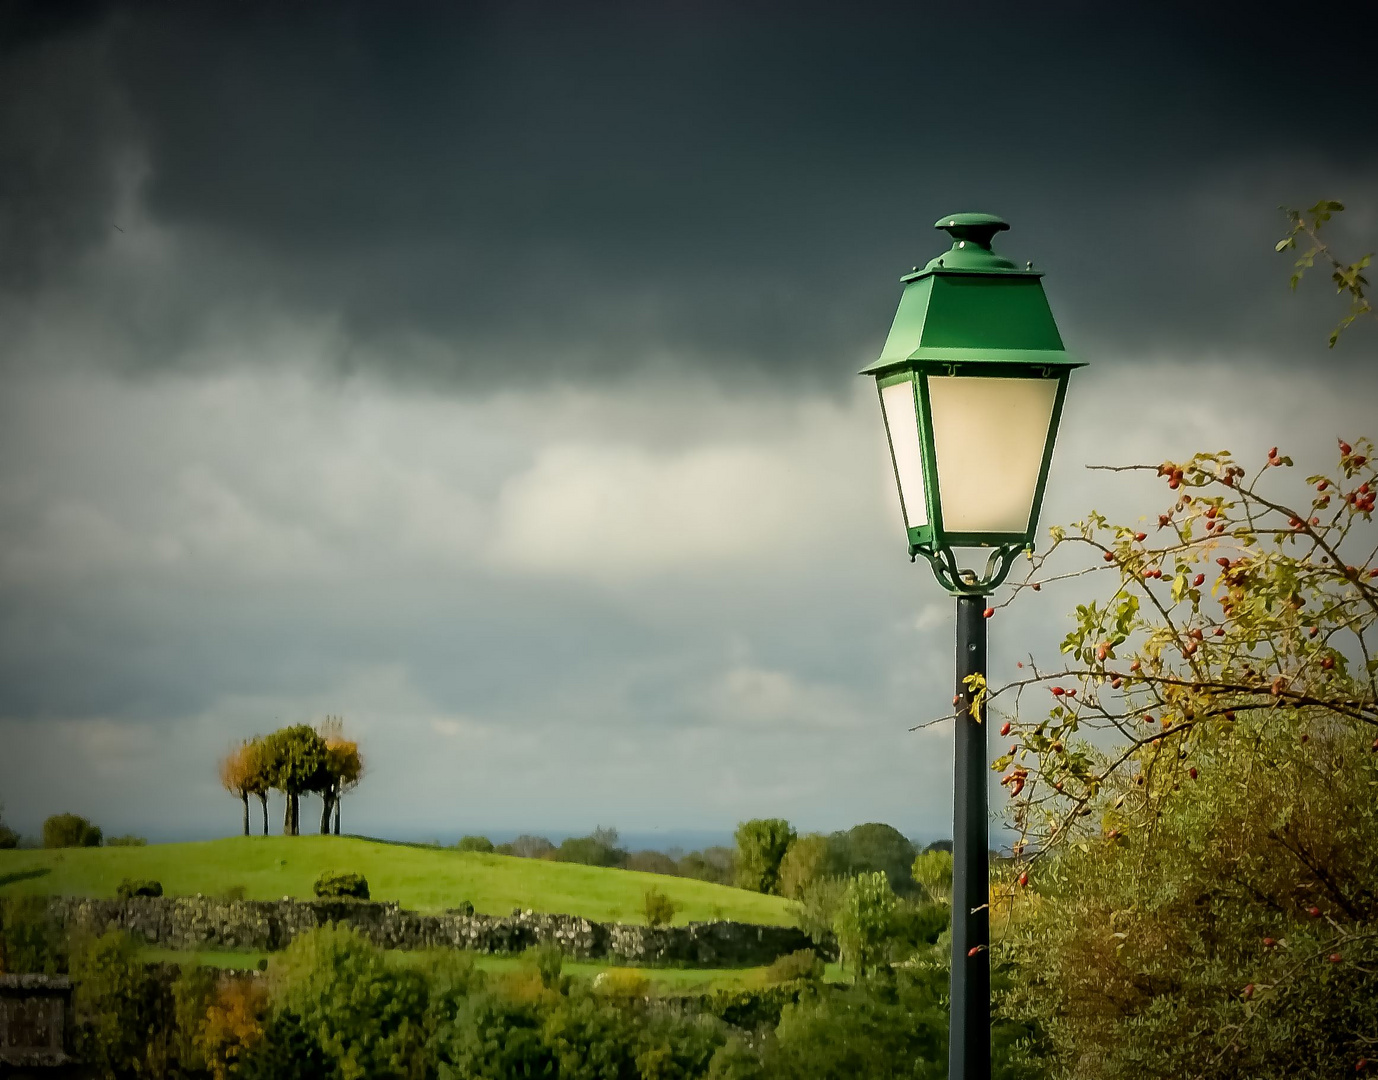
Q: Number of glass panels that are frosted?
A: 2